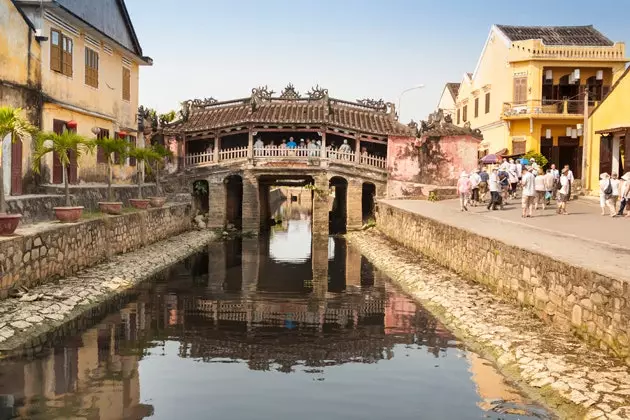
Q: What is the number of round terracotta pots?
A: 5